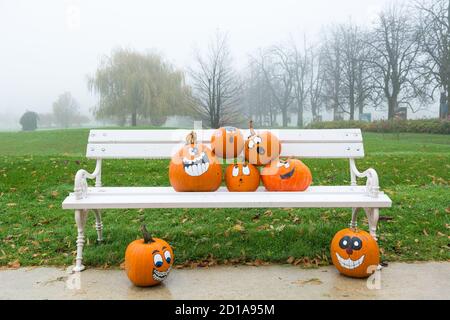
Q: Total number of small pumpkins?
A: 3